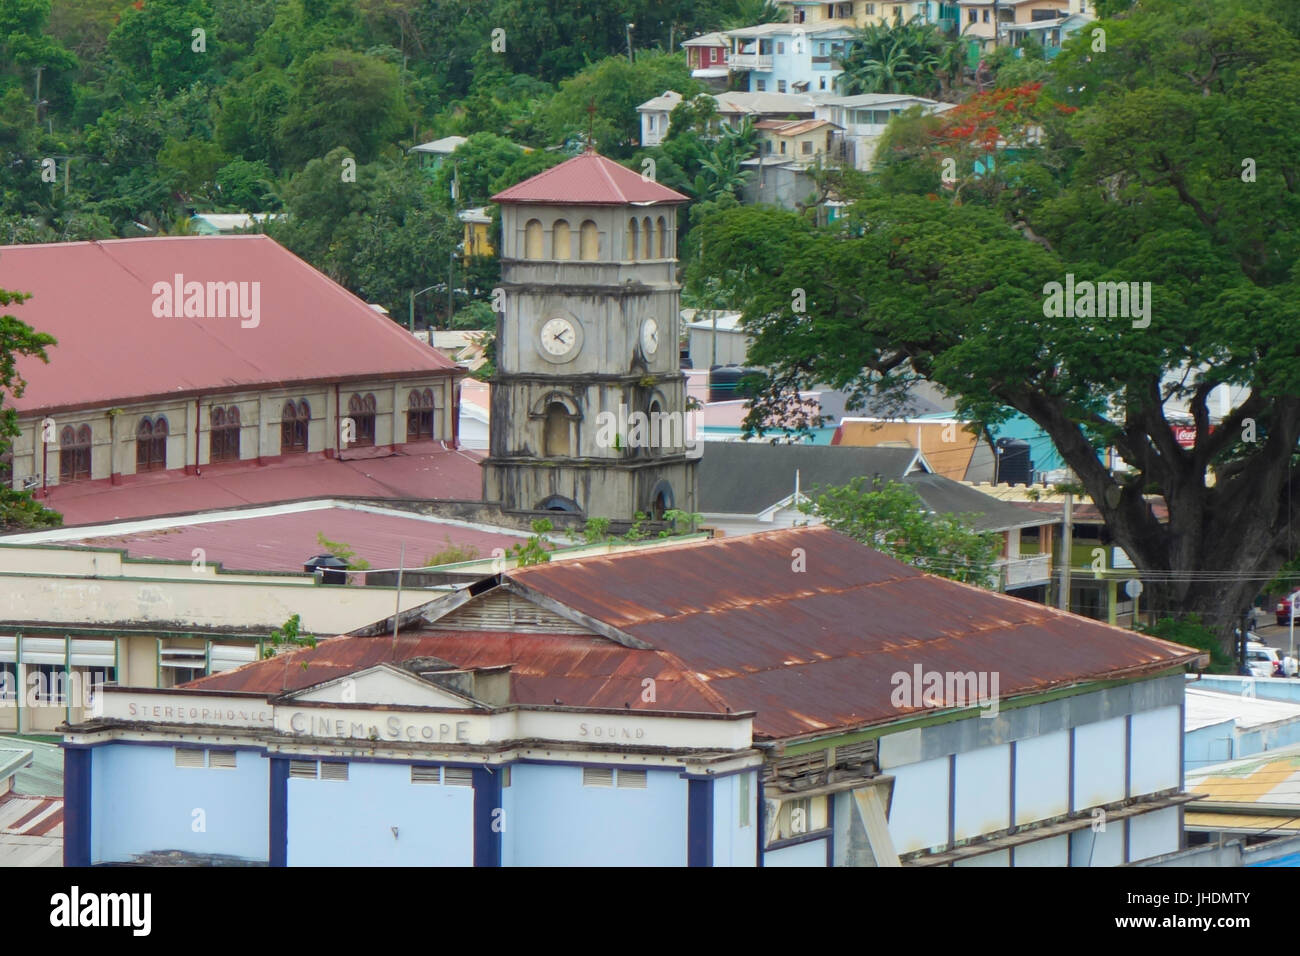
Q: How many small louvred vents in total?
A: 8